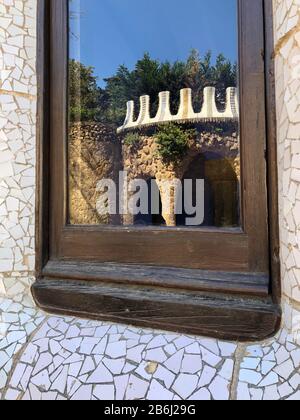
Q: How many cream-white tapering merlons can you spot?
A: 6